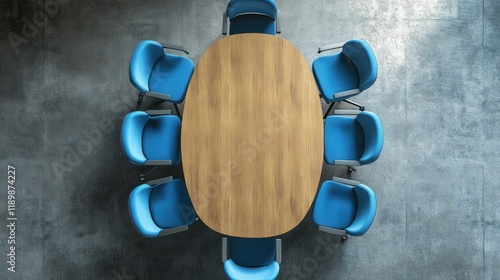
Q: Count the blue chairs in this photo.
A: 8